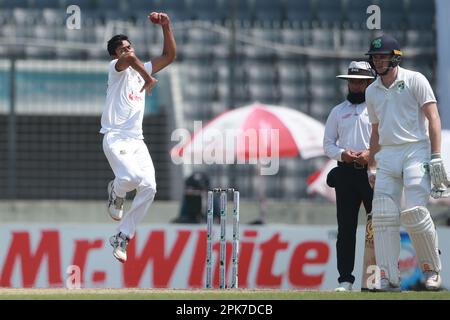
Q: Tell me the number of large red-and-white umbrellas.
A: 2